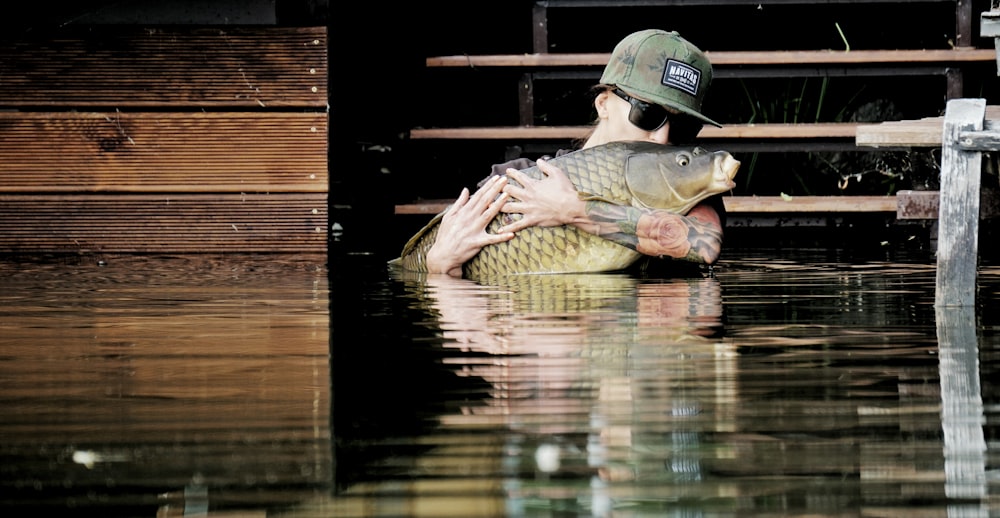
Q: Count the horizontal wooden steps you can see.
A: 3